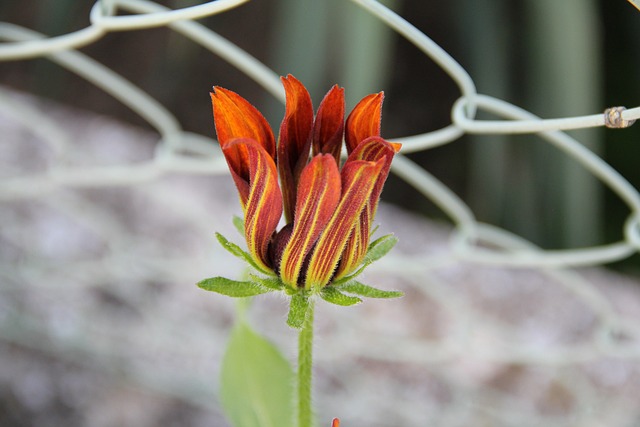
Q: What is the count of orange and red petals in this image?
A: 8